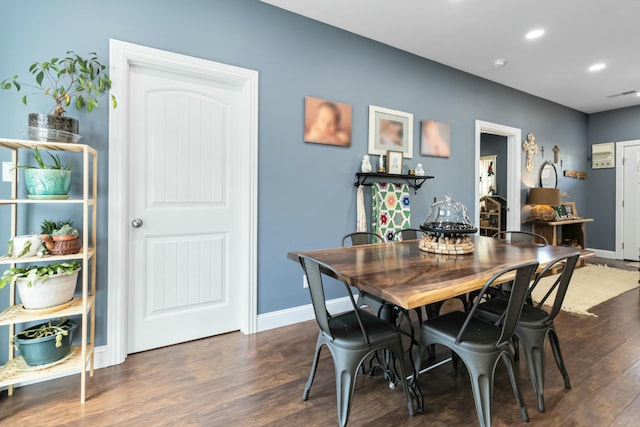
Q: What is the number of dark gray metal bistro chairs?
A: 6